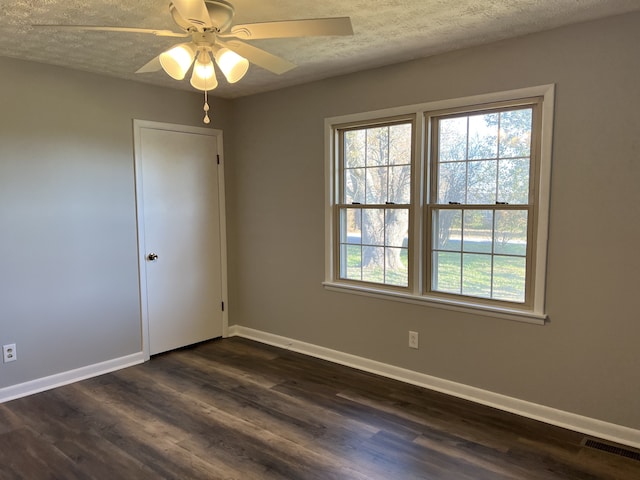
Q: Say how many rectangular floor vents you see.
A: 1